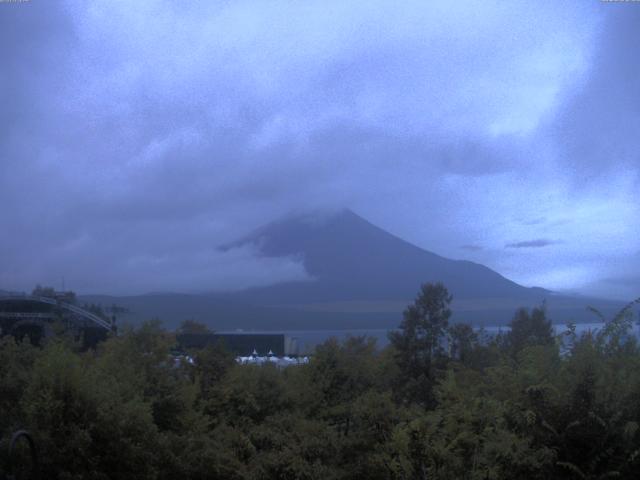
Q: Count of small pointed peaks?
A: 2